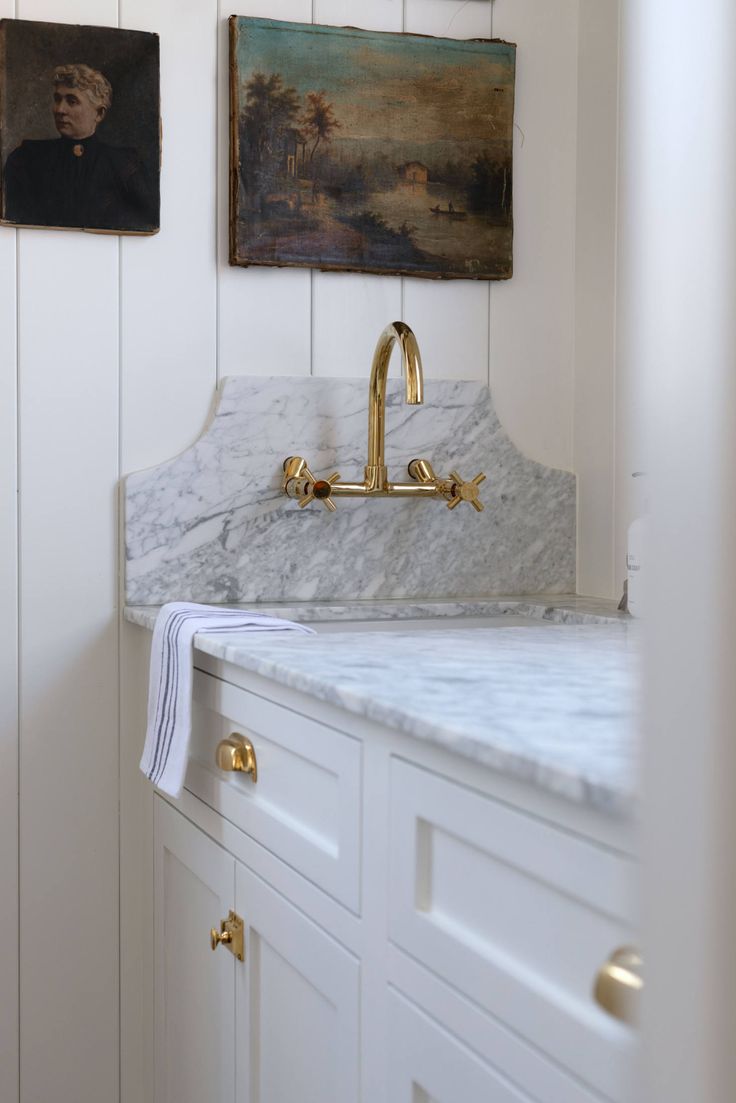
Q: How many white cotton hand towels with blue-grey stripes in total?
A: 1